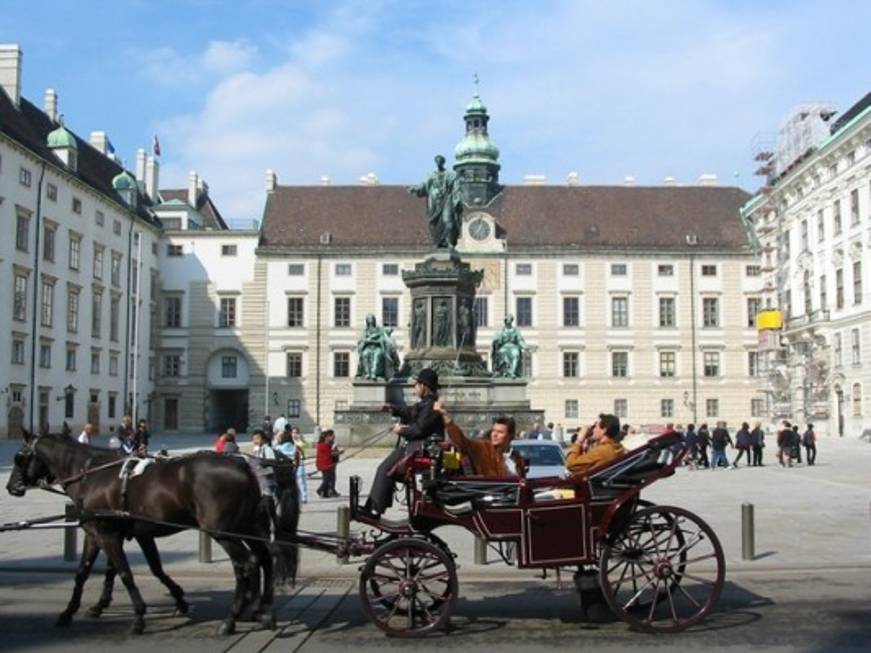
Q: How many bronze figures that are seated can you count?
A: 2